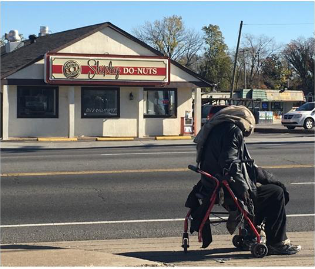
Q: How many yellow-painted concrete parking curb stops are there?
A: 3